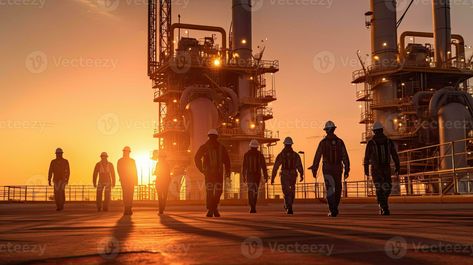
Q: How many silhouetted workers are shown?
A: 9